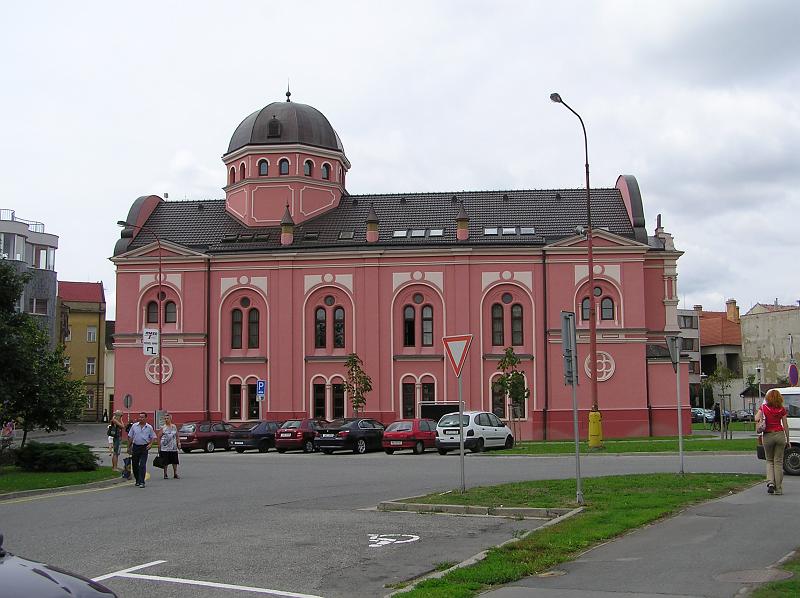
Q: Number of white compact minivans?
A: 1